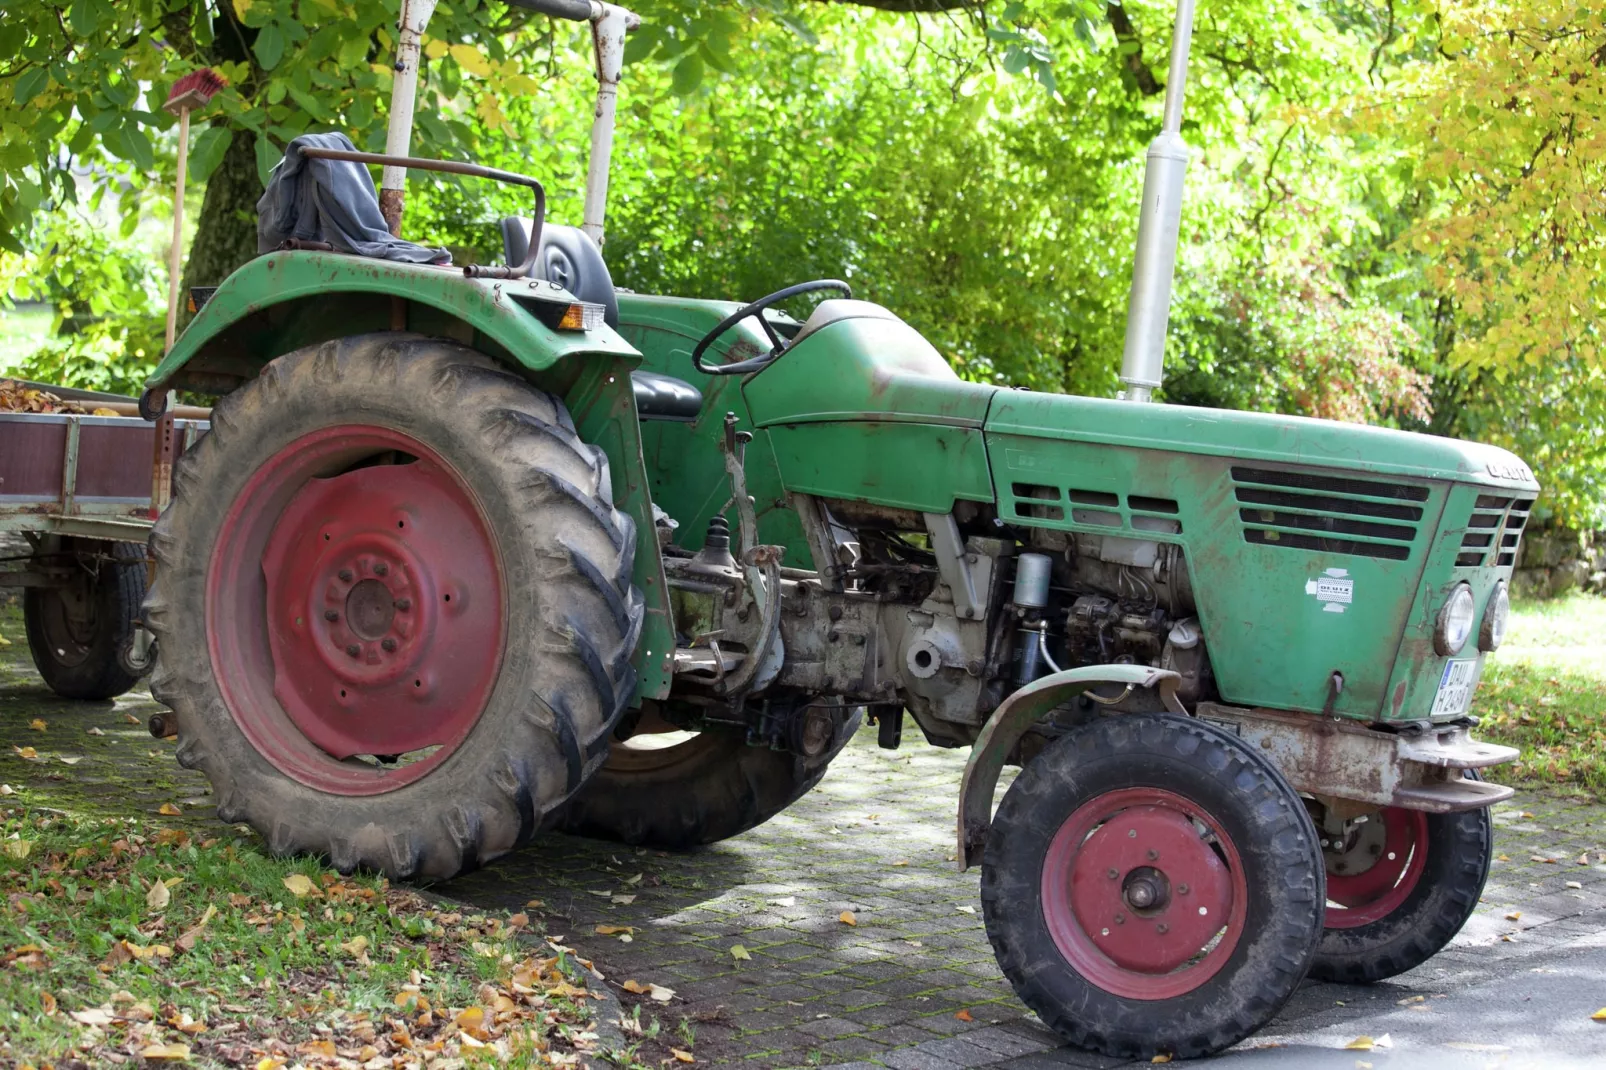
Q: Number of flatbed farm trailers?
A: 1